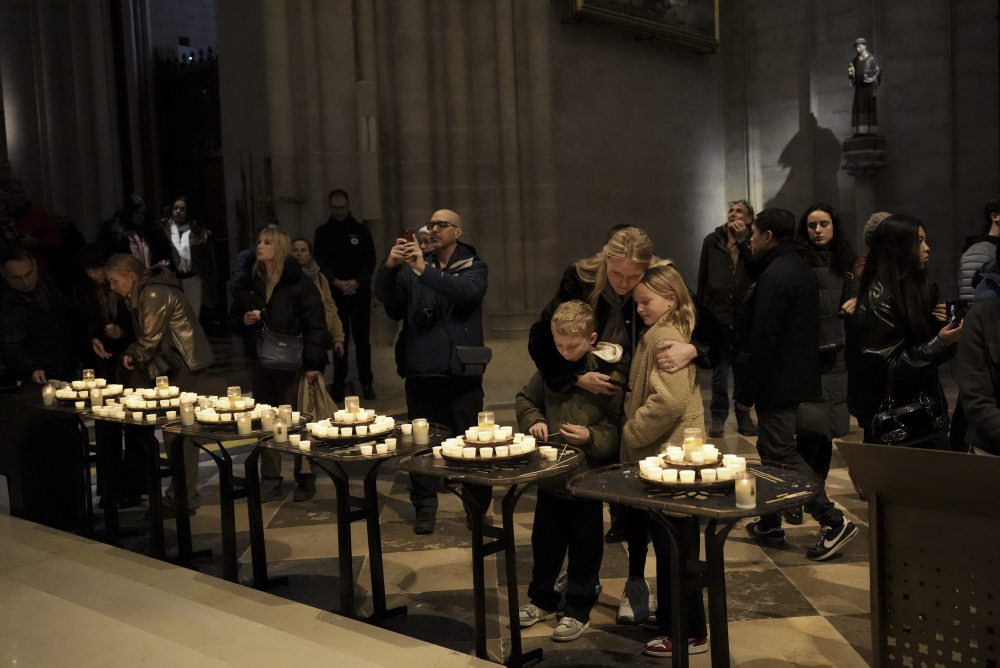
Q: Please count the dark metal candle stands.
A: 6